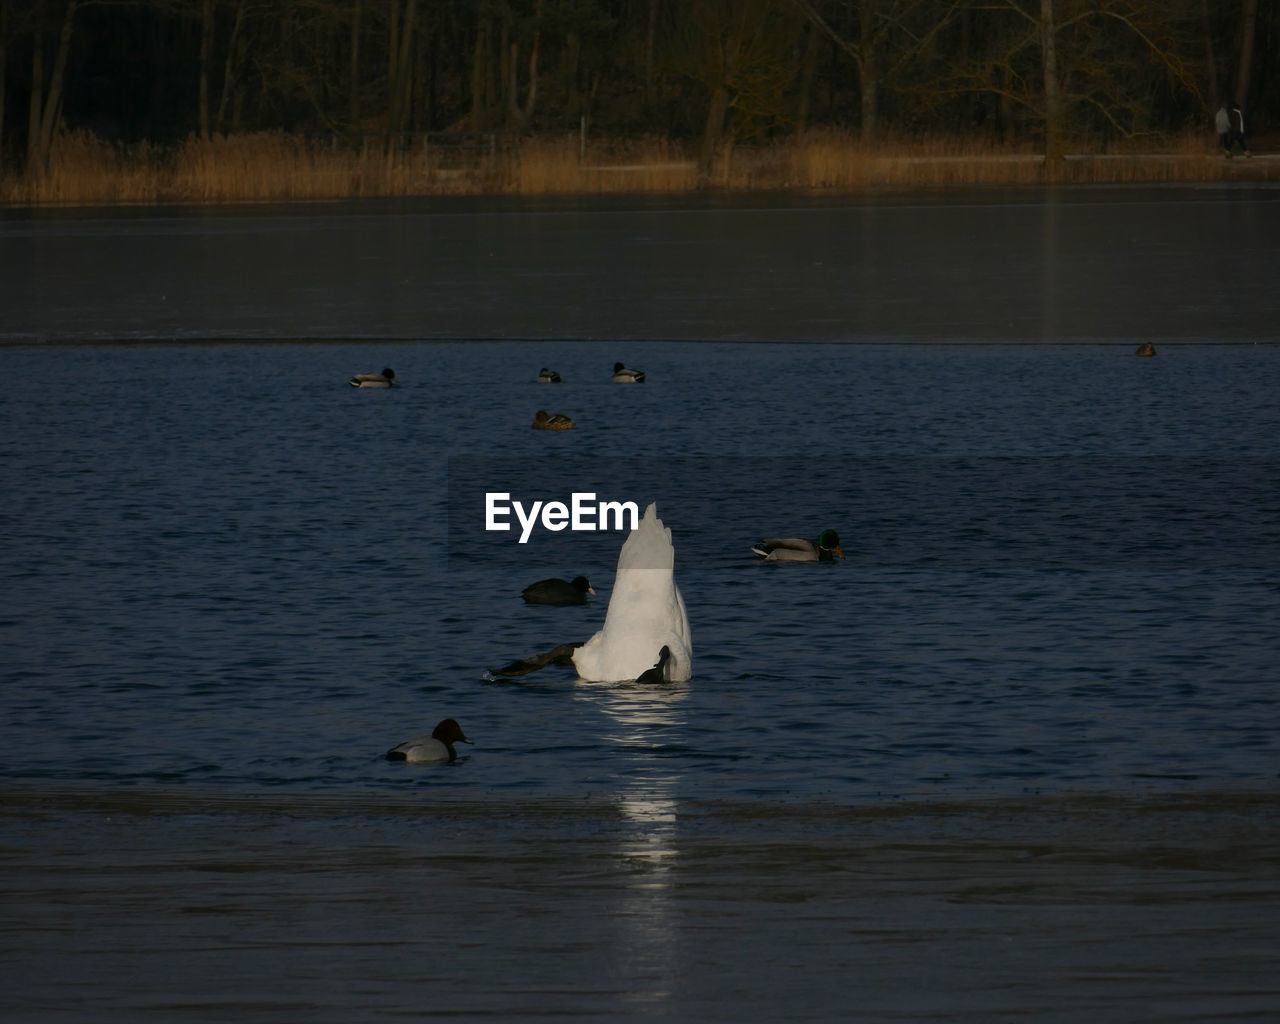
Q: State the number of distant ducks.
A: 5